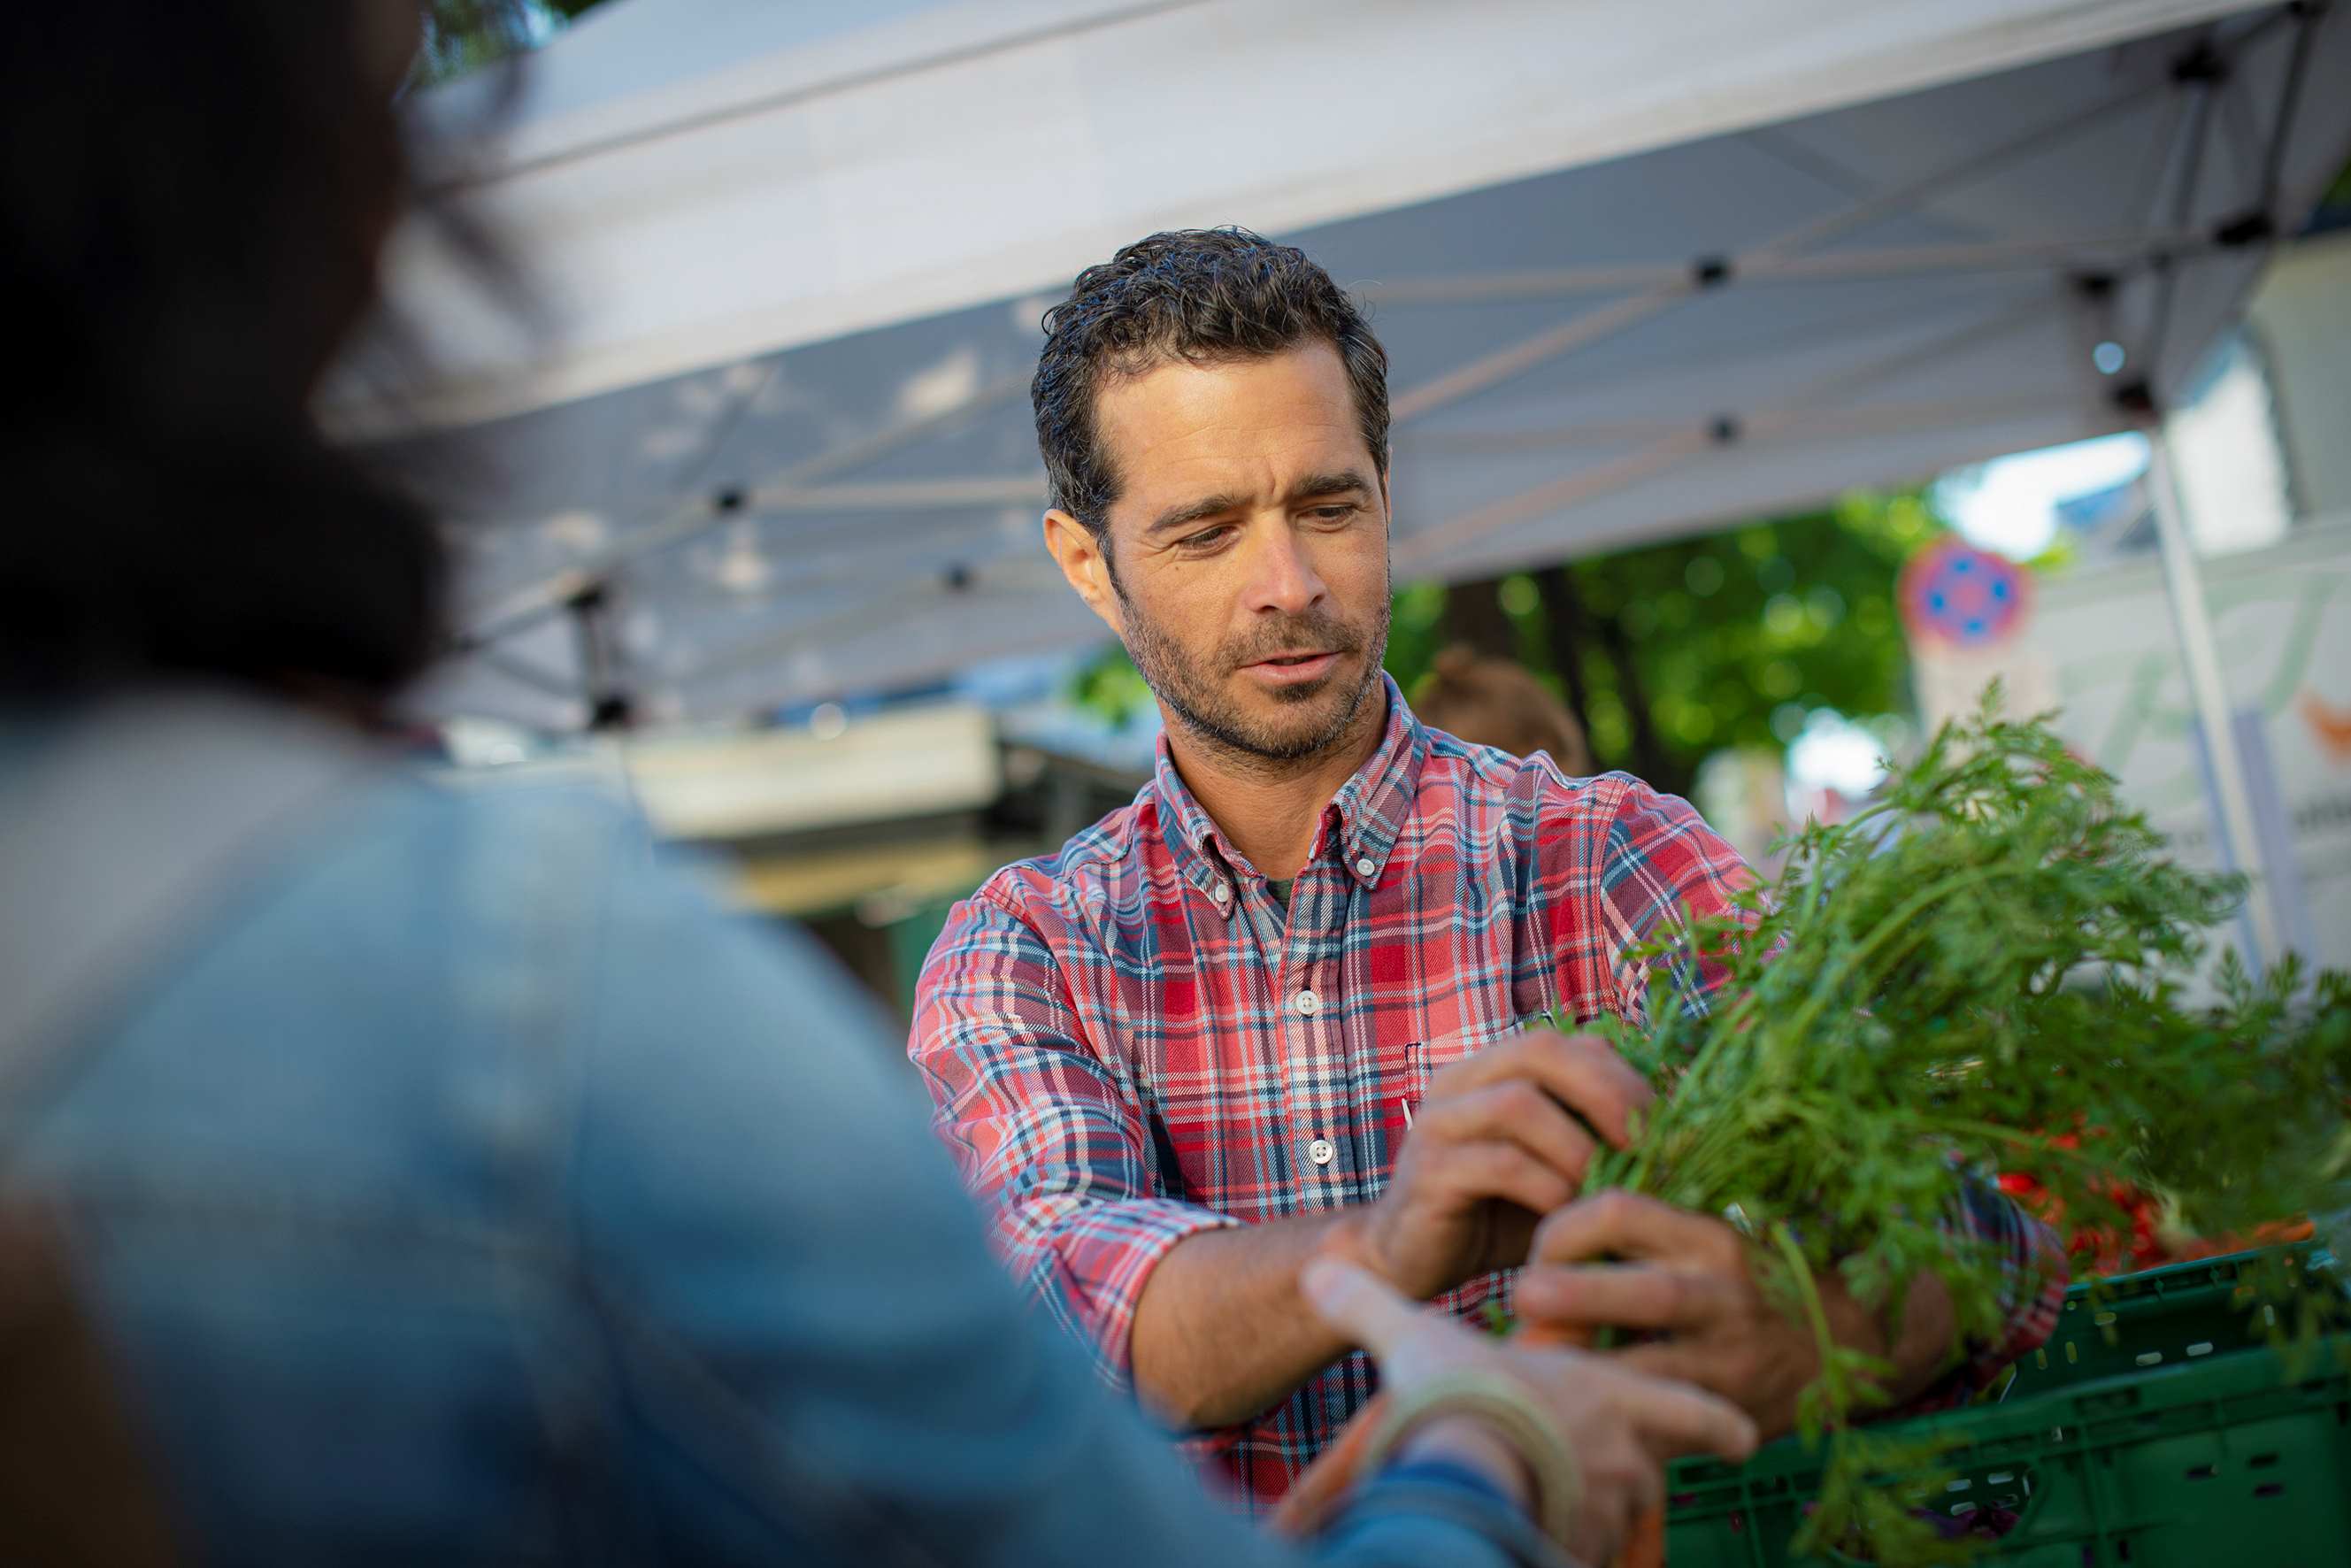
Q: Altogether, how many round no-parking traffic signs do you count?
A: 1